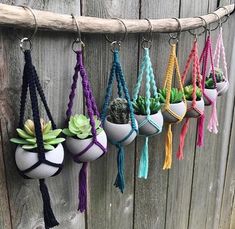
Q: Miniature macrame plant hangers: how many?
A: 8